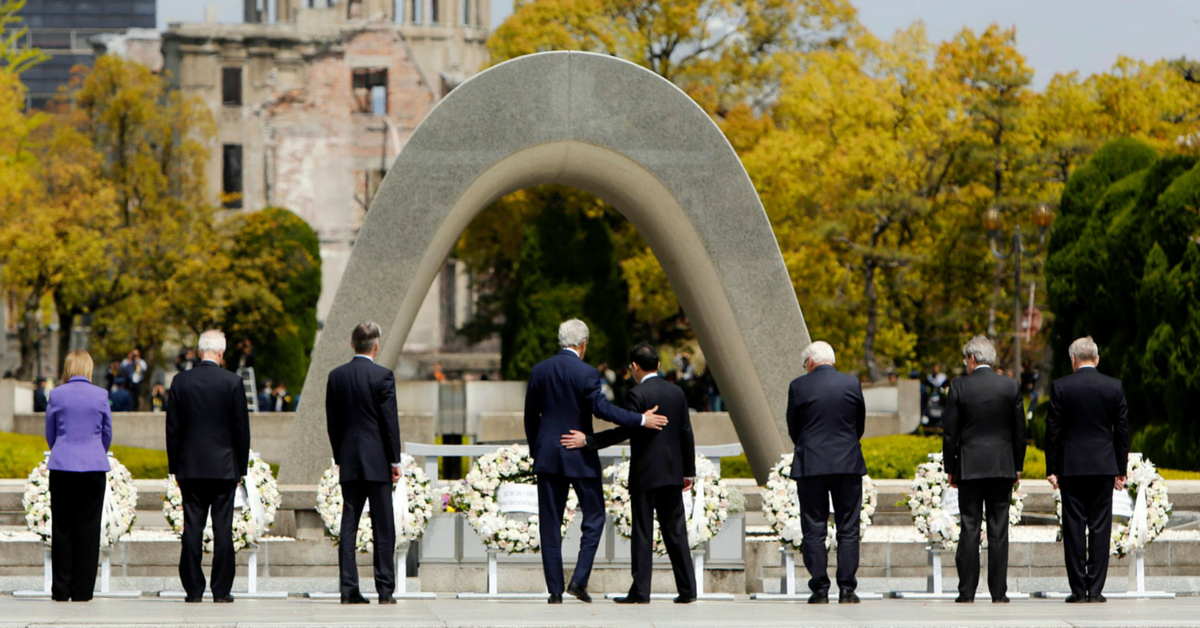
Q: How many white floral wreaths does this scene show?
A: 8